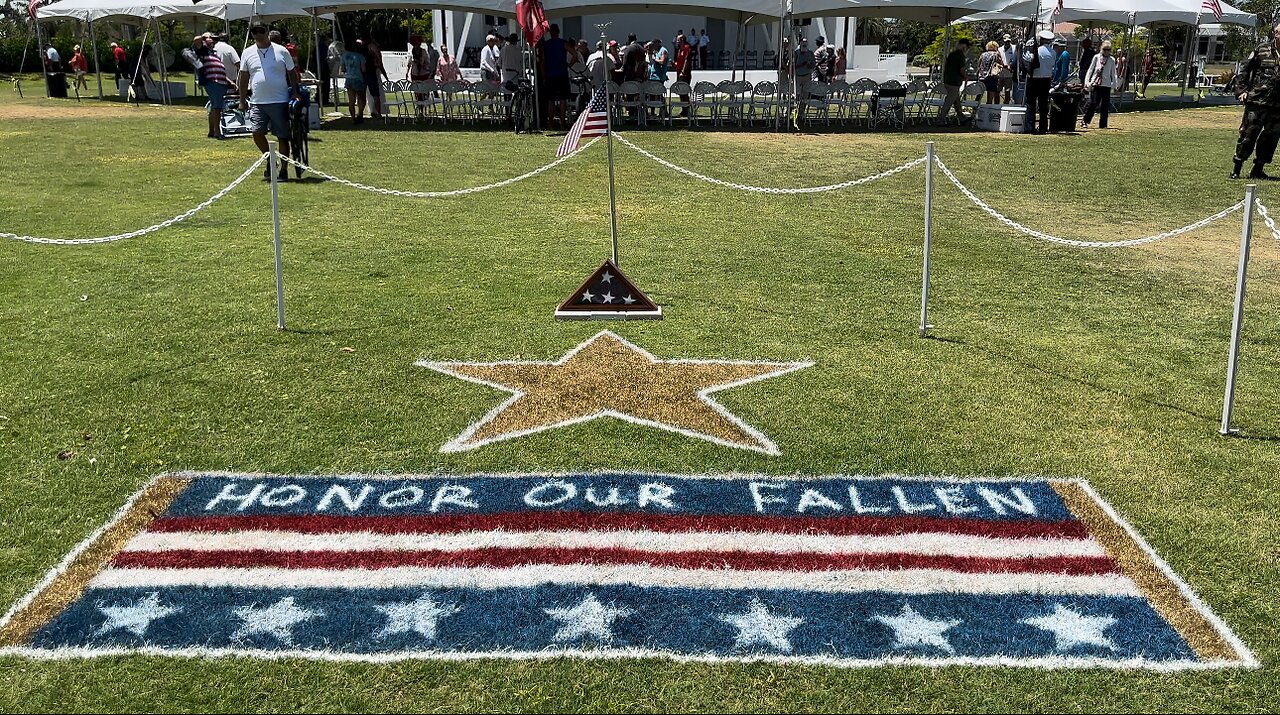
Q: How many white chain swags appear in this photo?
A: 5